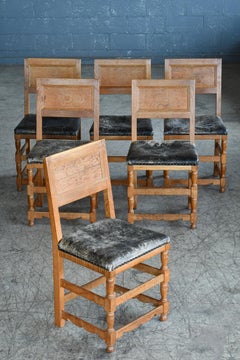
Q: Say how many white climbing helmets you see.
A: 0